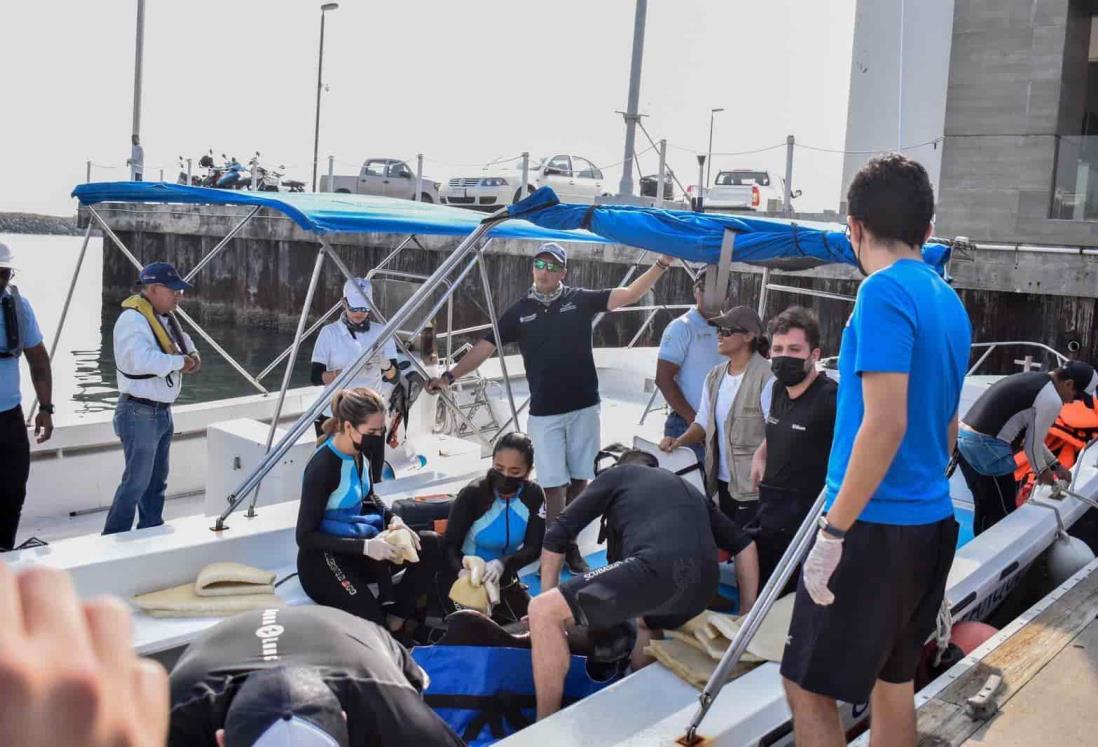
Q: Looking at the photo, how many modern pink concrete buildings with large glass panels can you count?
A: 0